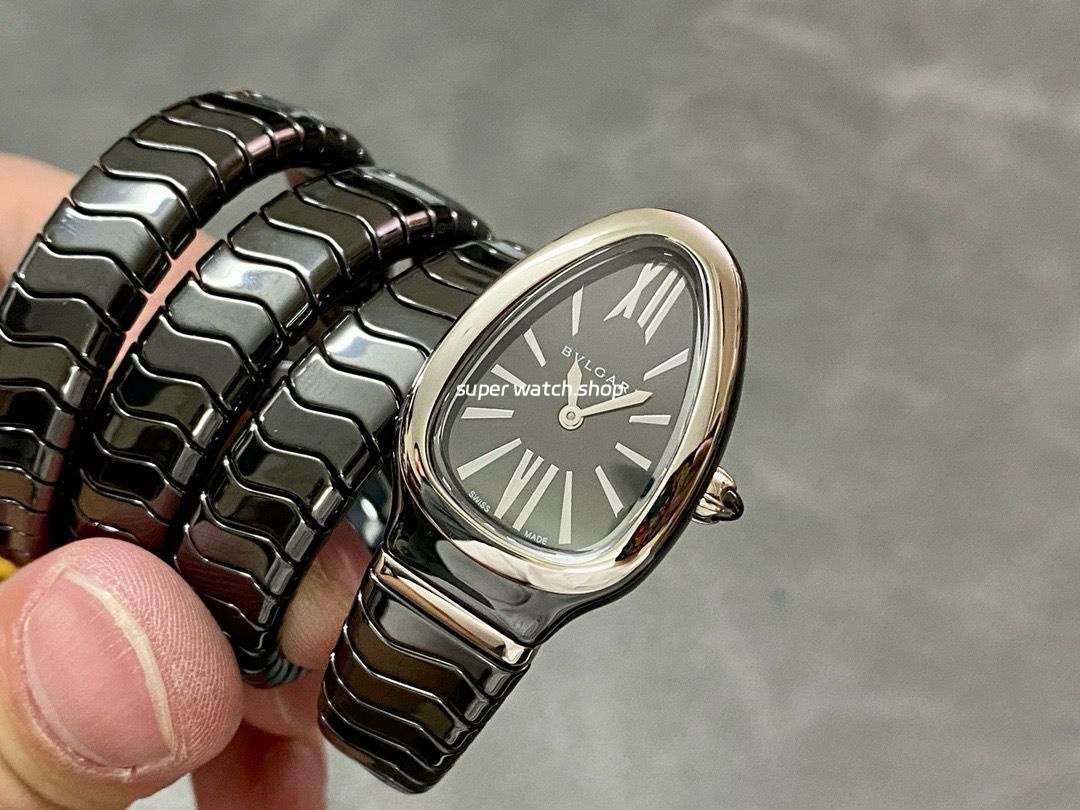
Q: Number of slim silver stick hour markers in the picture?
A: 10